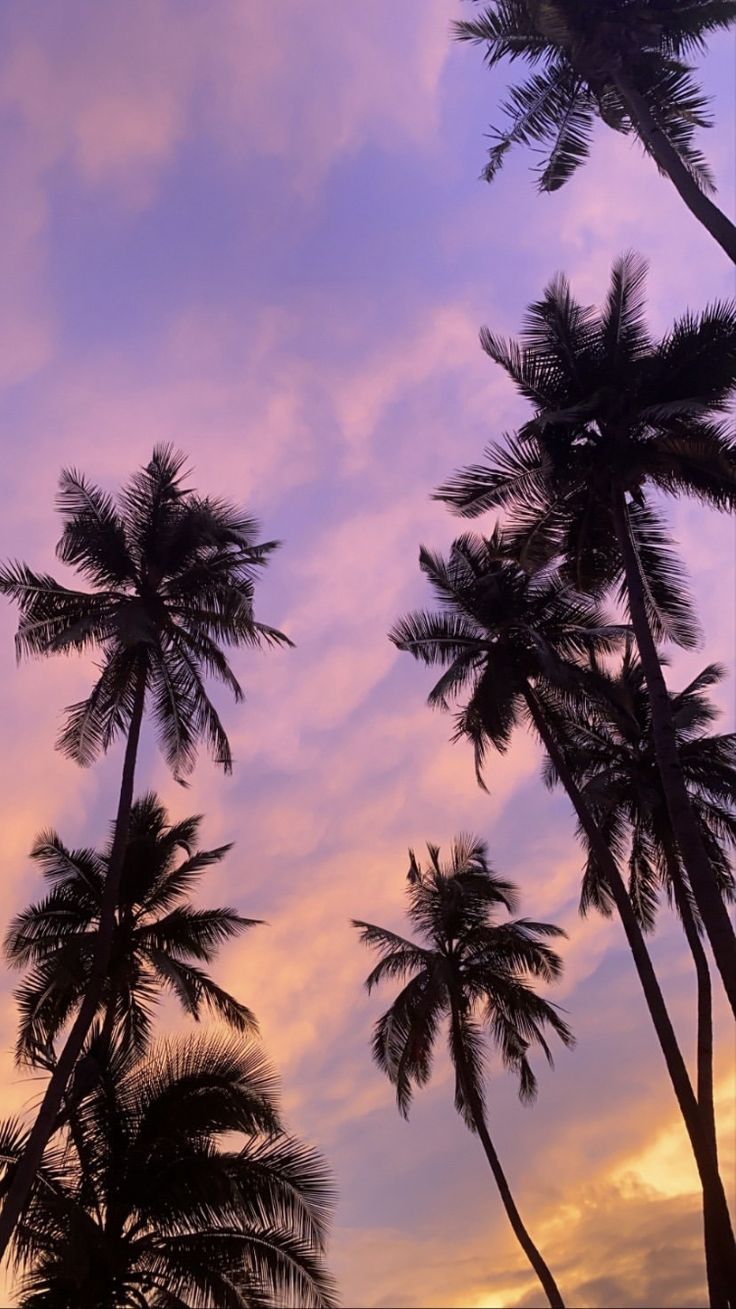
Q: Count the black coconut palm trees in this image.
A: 8